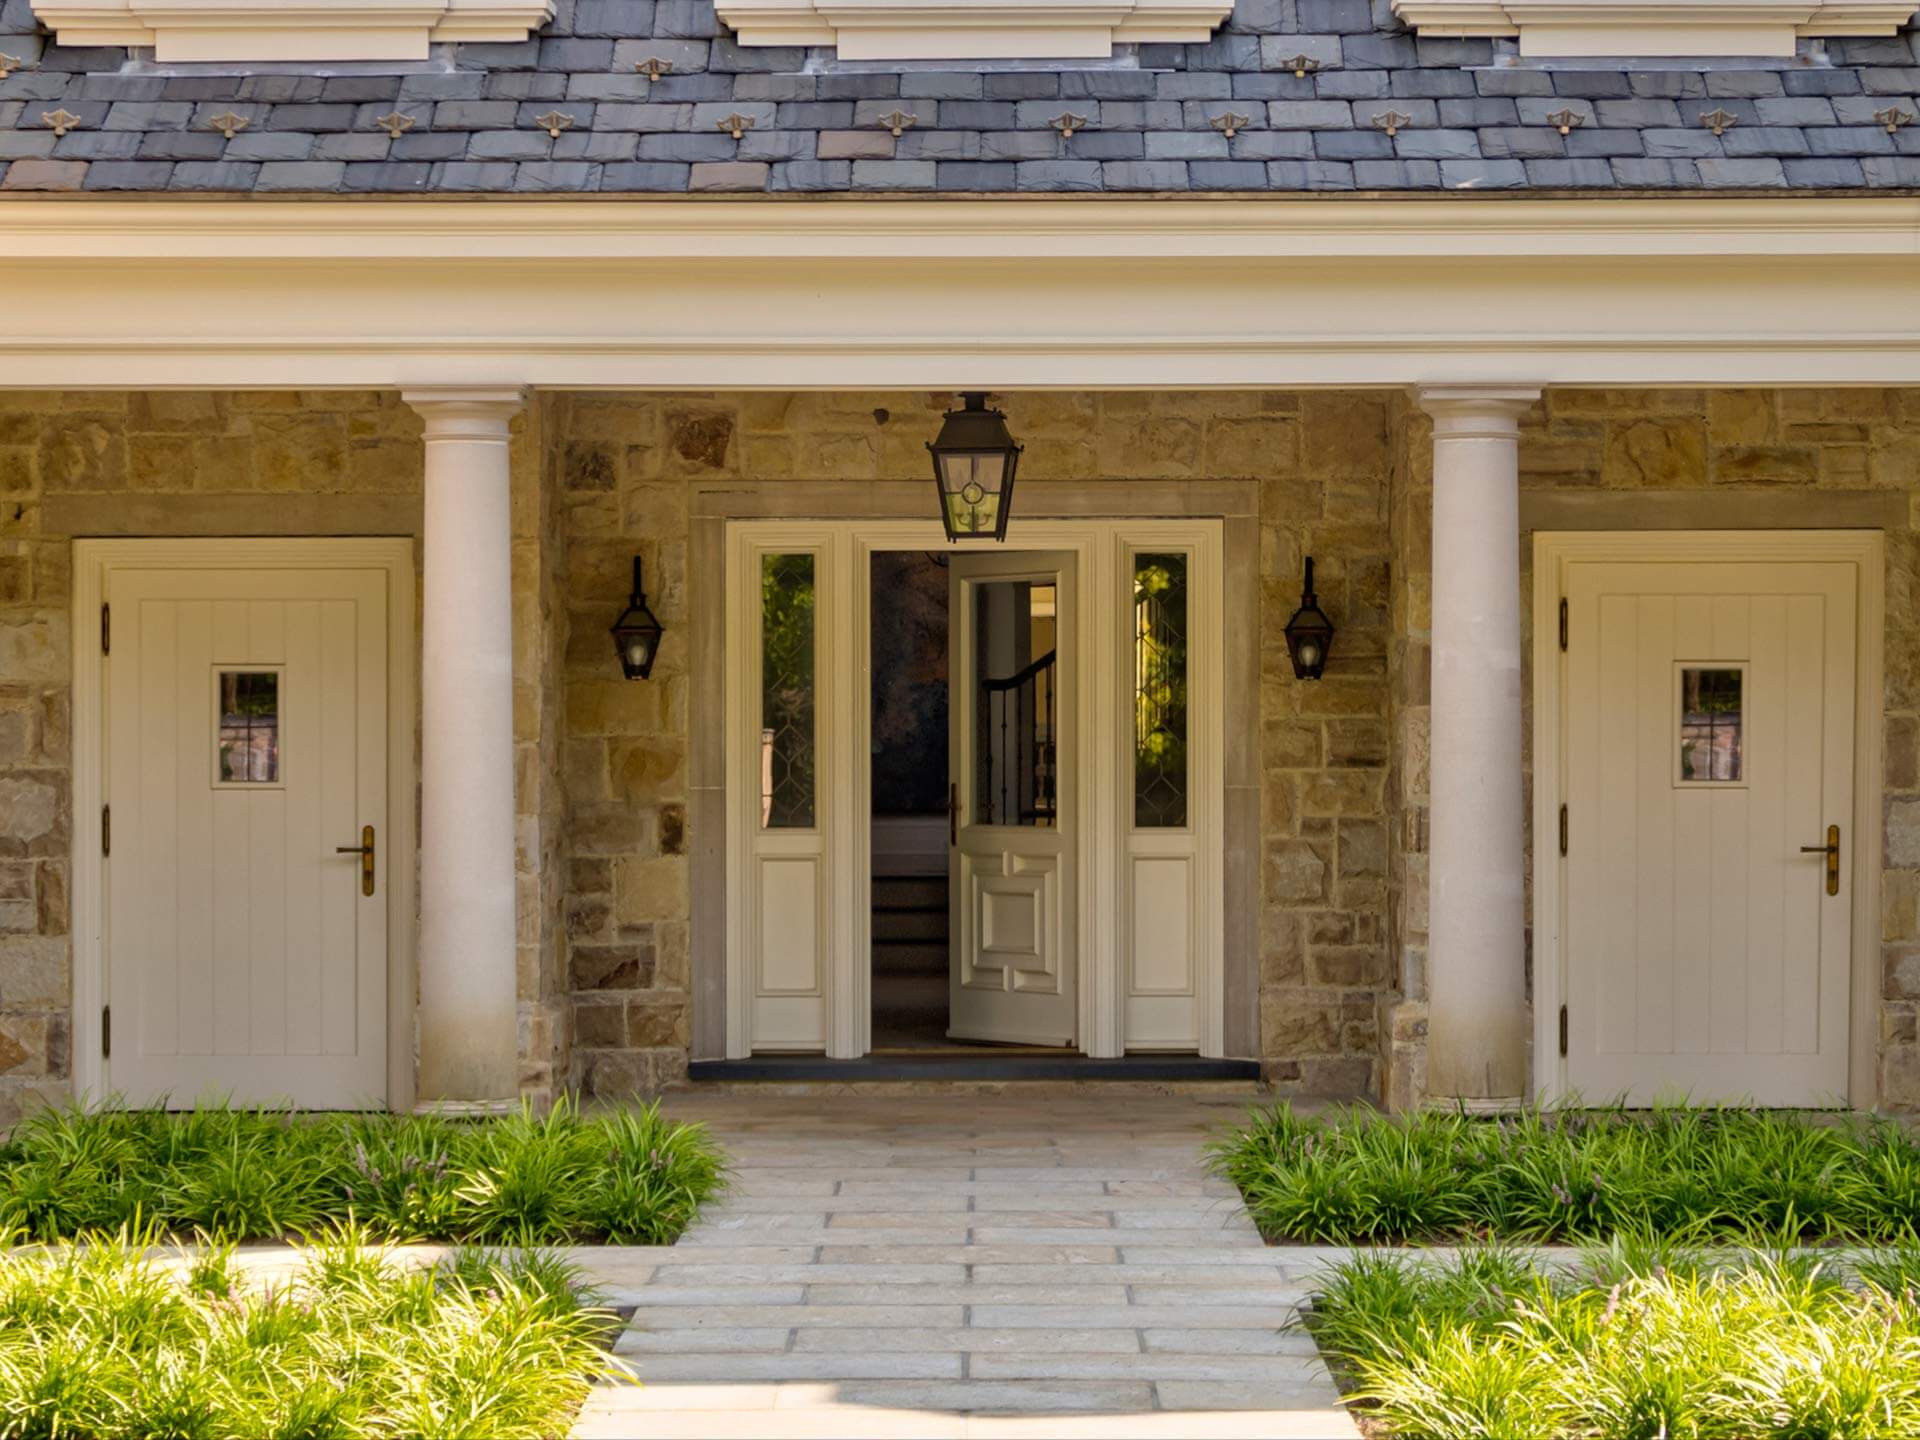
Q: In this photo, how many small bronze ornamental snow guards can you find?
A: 15